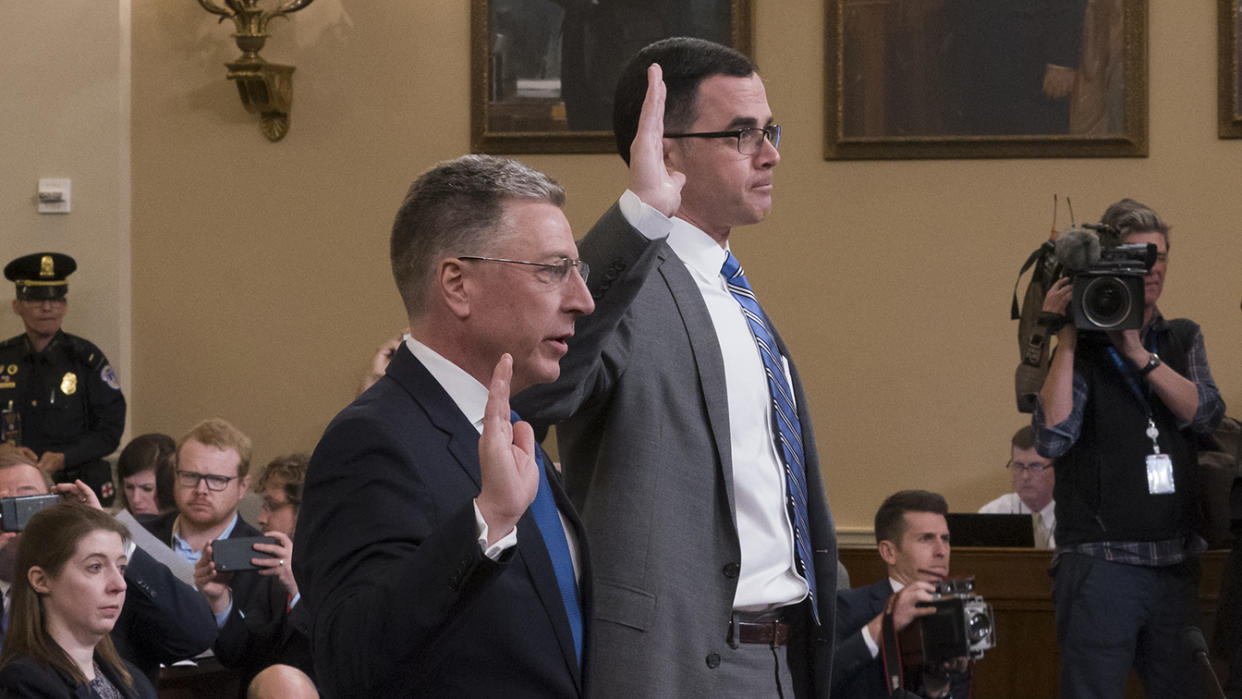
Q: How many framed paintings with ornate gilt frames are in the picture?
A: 3